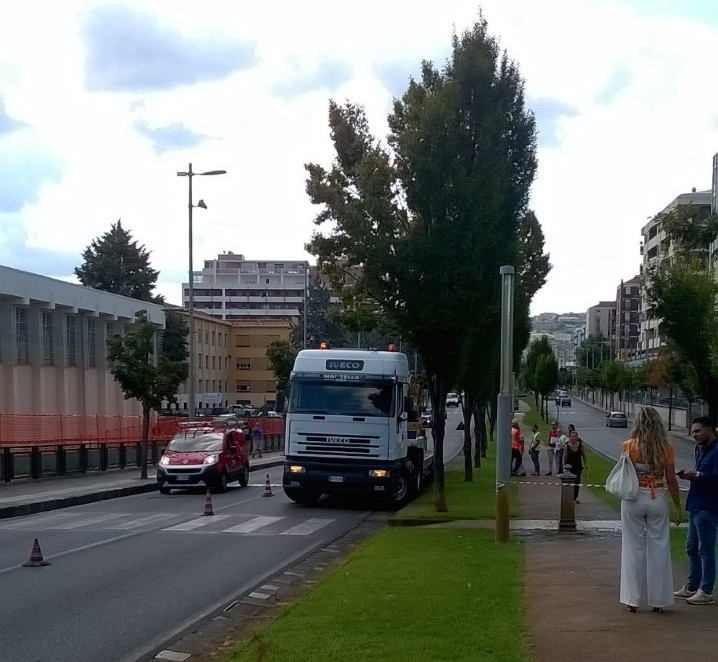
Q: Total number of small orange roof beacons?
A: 2